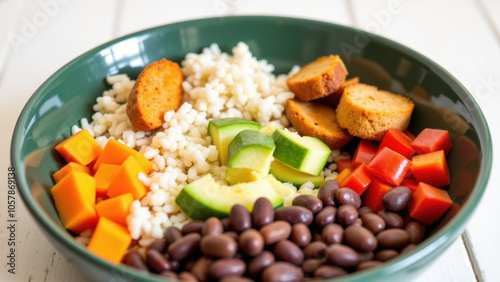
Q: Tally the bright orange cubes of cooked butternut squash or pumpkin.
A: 8